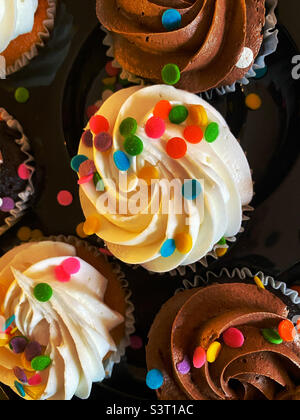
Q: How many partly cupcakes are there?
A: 5